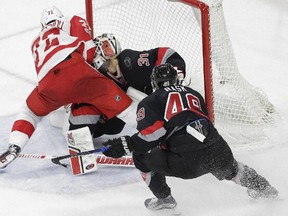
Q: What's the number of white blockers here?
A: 1